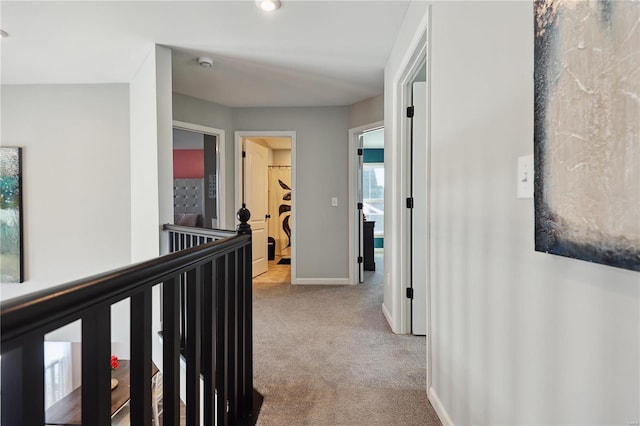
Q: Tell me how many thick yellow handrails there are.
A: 0